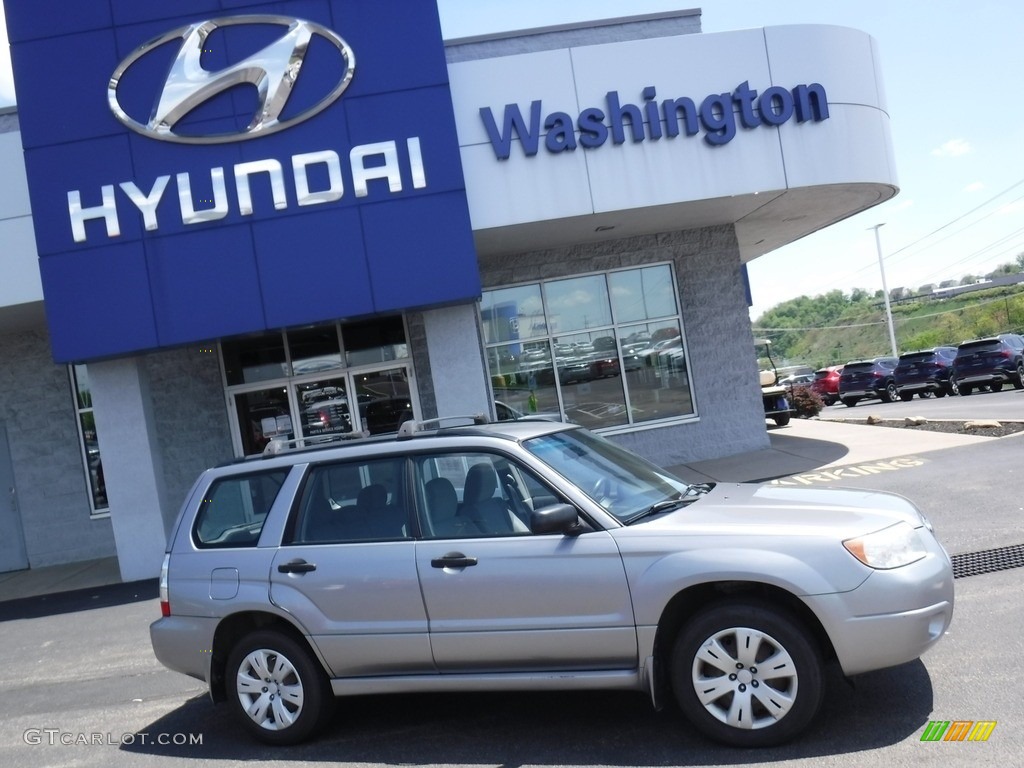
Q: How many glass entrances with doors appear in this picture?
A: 1